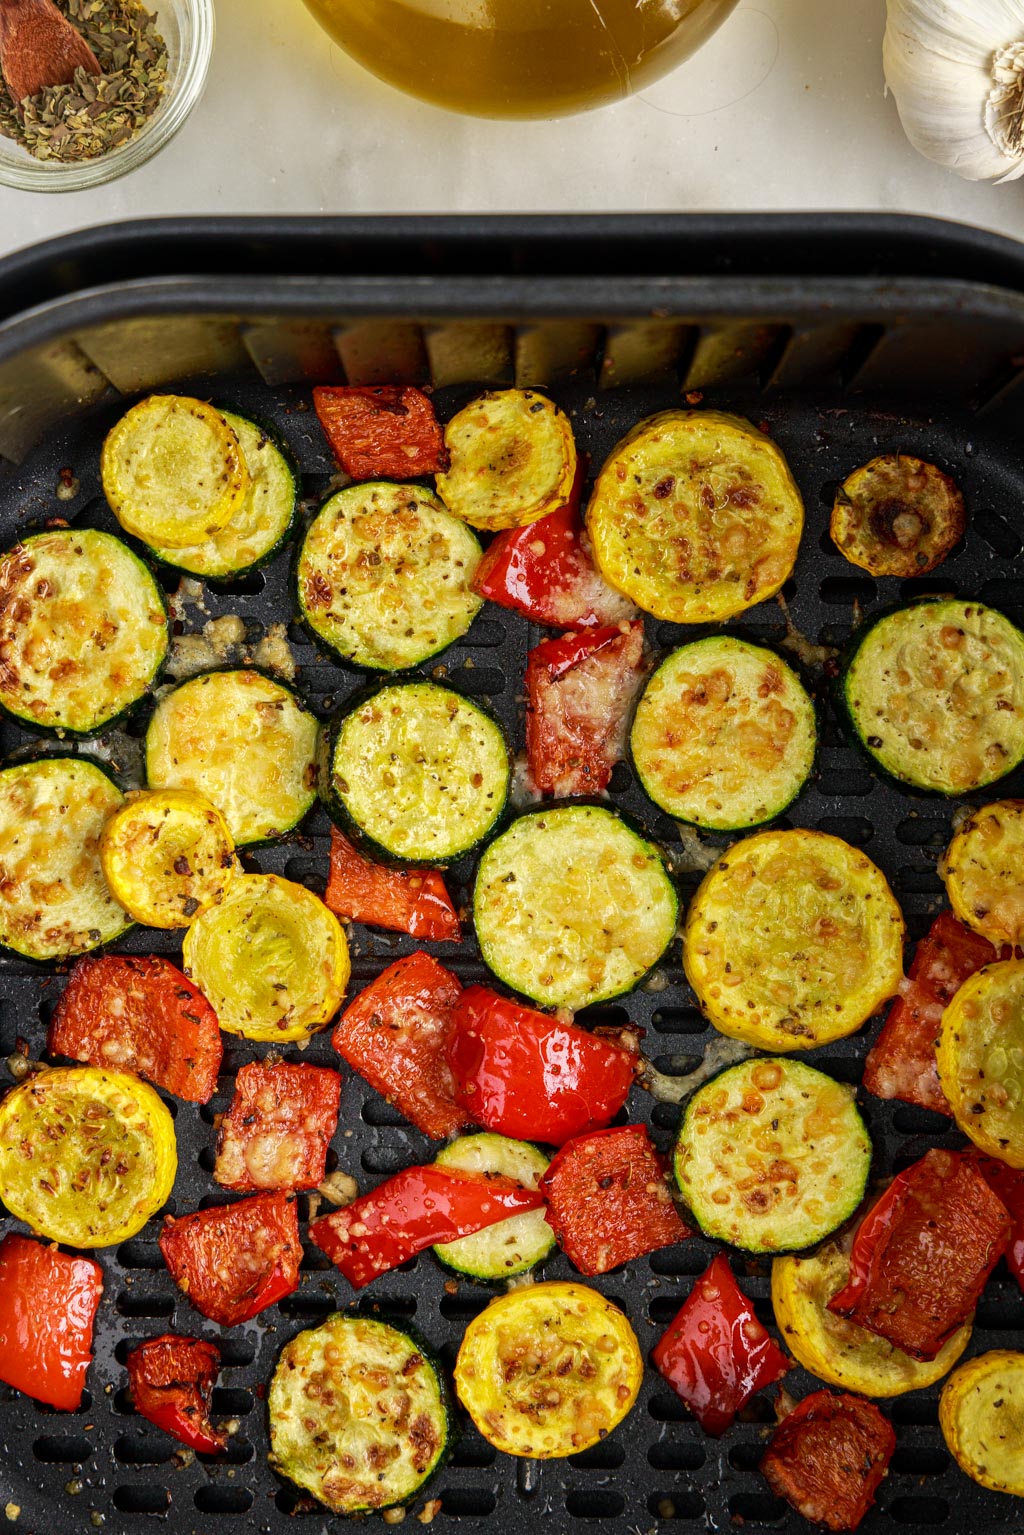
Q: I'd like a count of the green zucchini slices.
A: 12